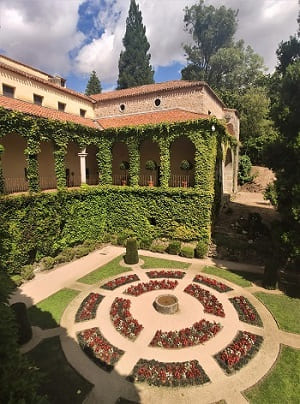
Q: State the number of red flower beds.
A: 12